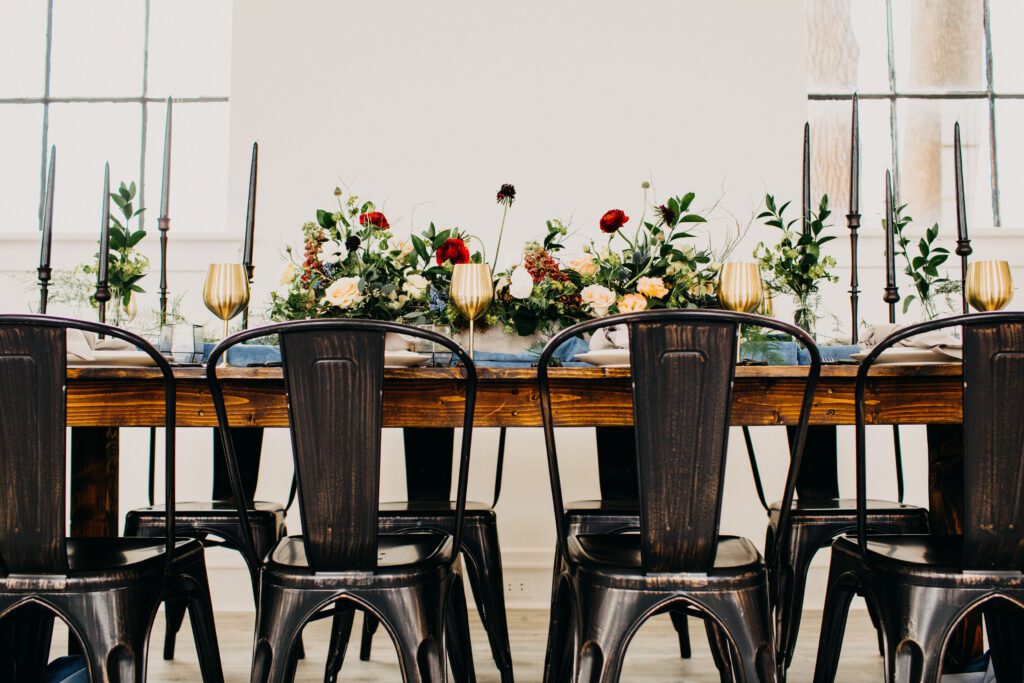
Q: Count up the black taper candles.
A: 8